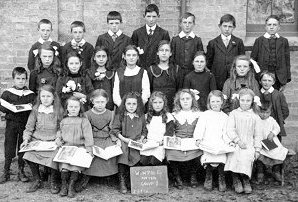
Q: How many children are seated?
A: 9